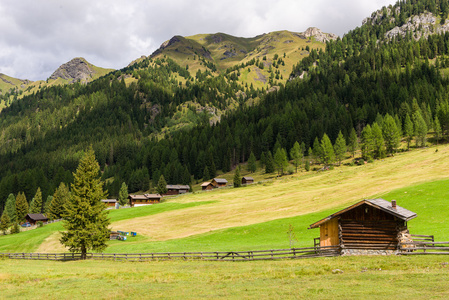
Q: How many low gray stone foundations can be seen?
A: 1